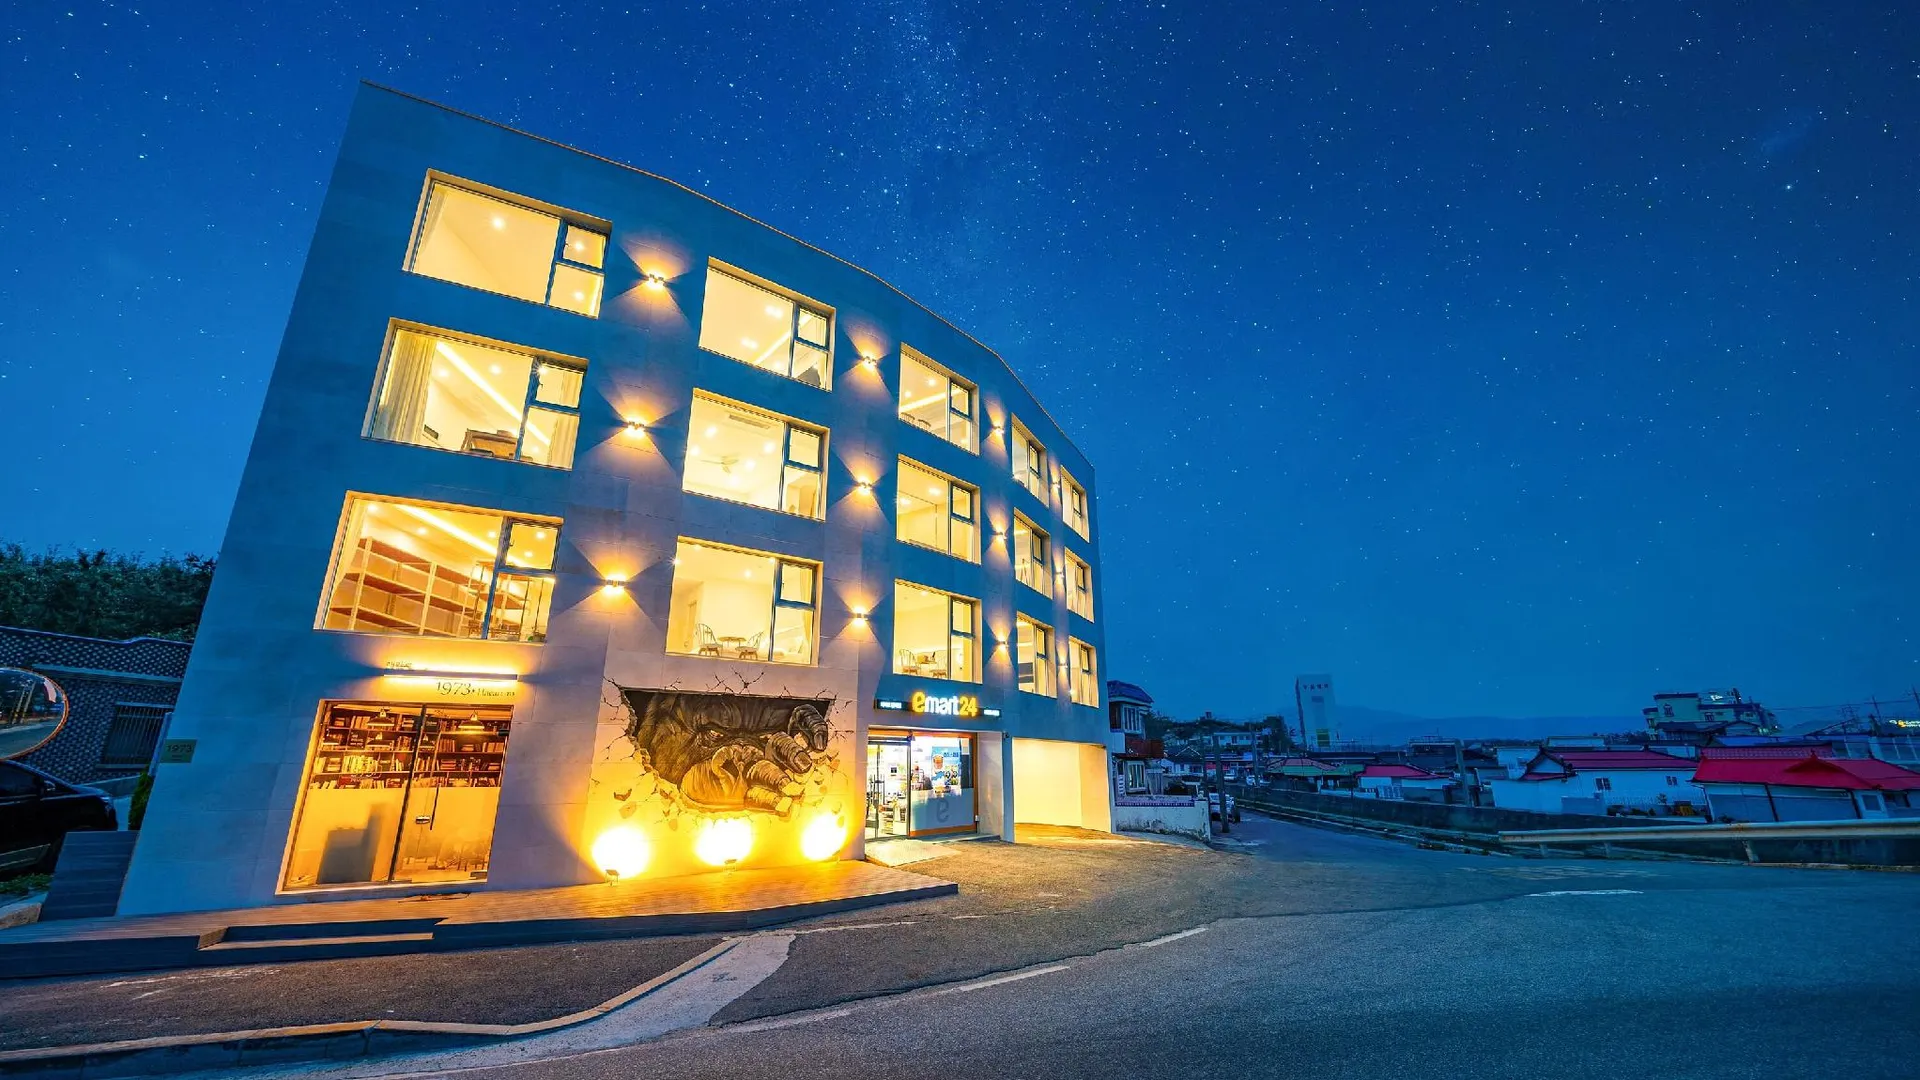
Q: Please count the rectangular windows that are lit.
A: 15